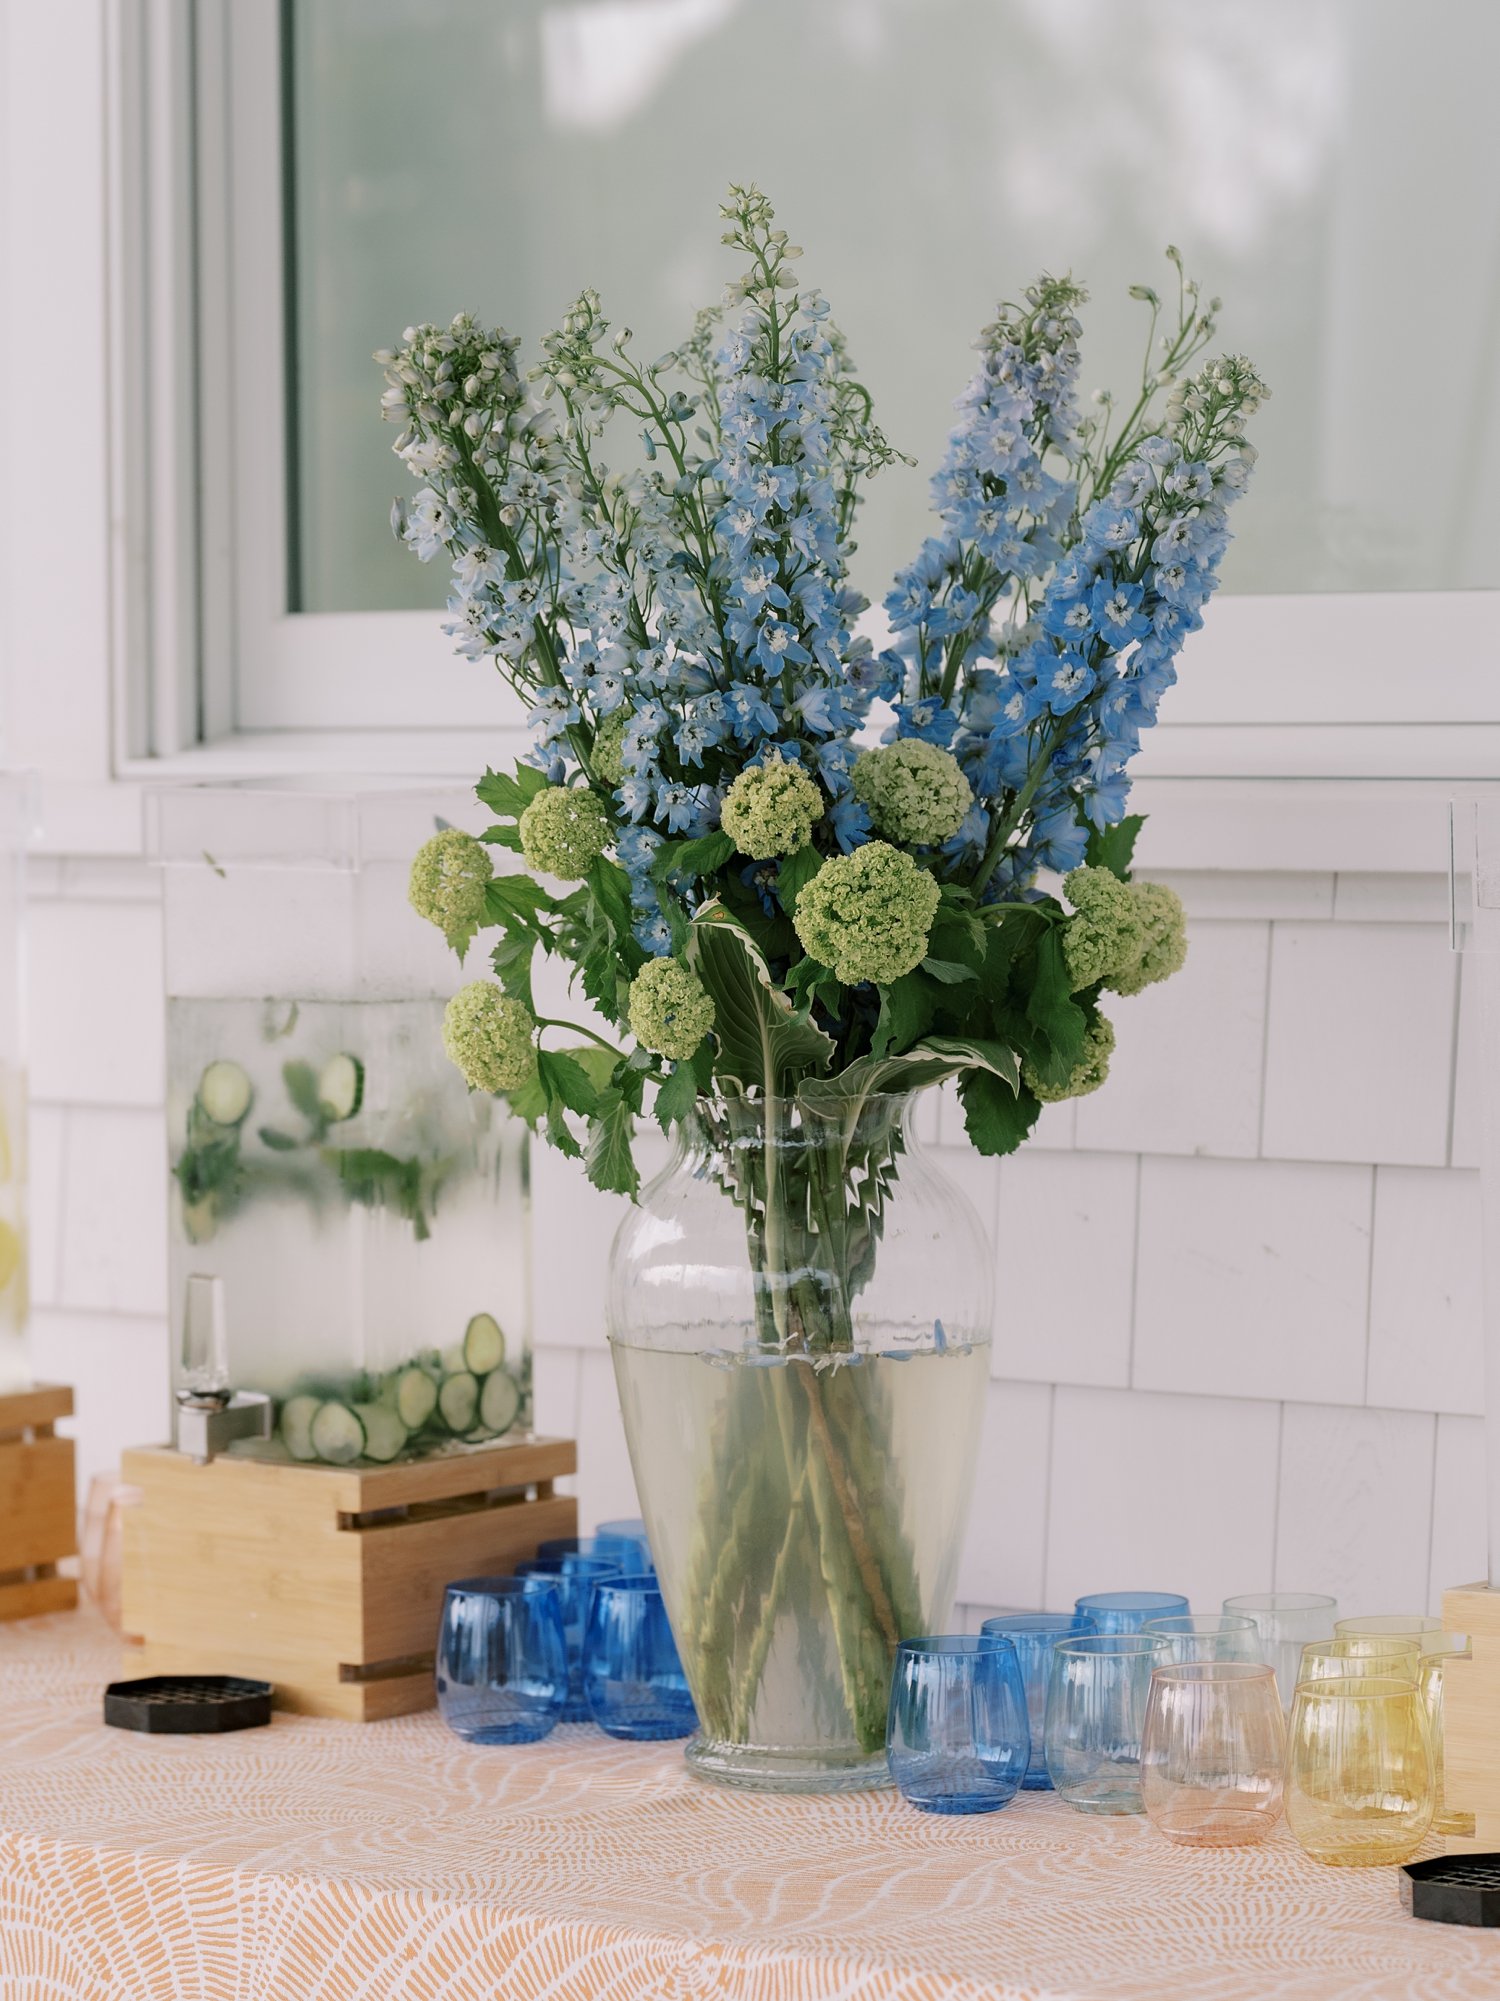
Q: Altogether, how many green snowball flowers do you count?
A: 11